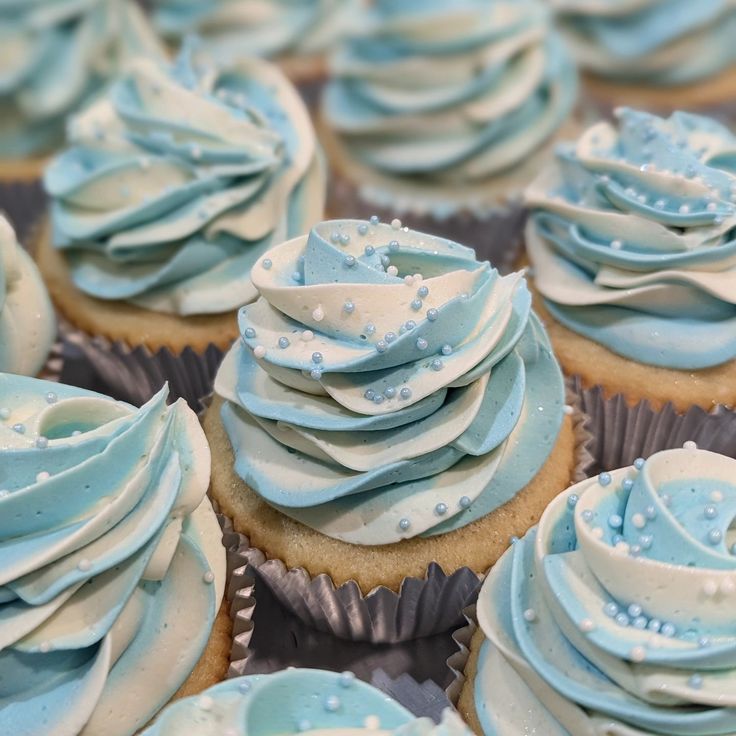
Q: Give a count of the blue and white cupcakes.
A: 11